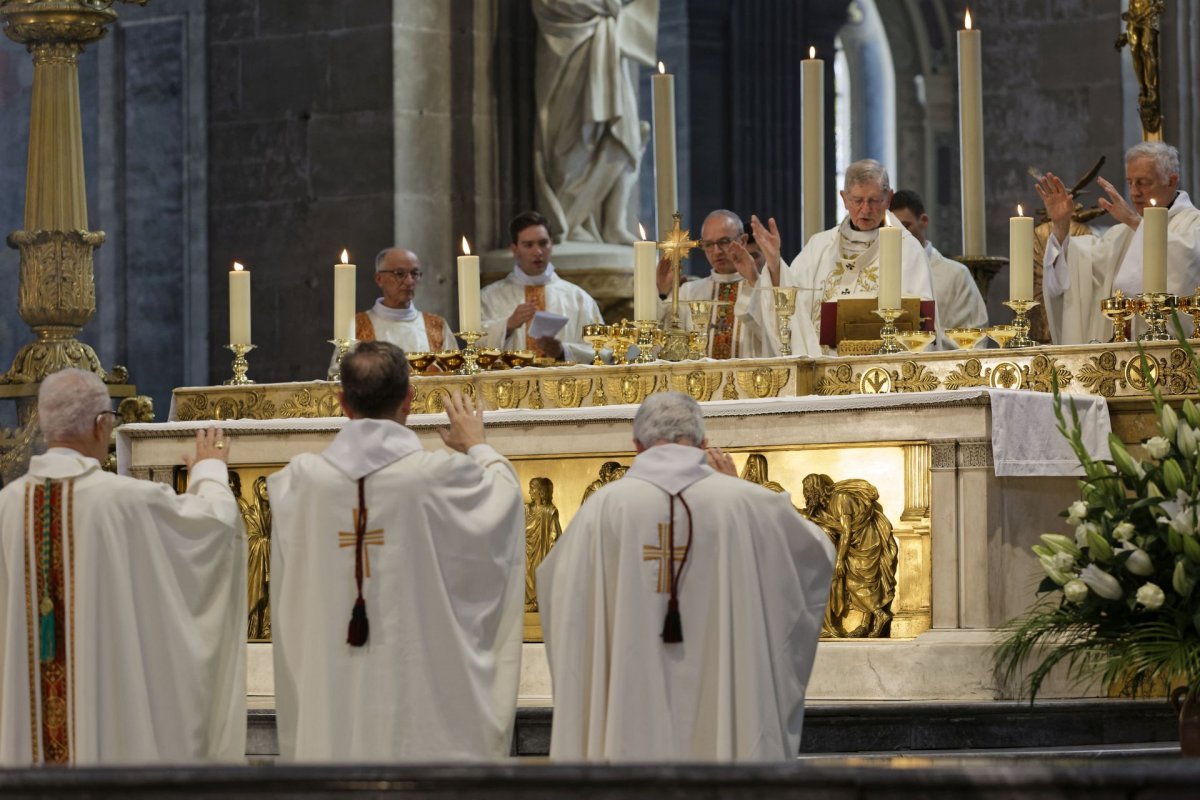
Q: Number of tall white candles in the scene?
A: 3